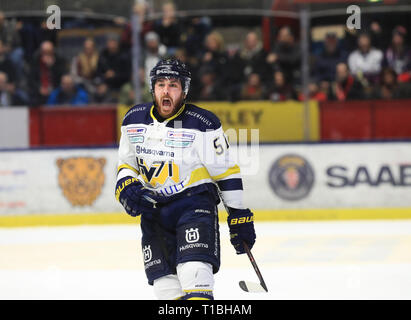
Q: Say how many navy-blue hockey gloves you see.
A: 2